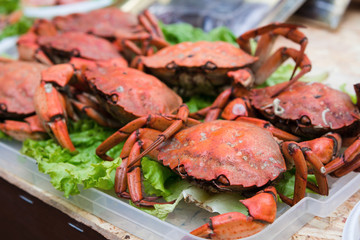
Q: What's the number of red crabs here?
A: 7